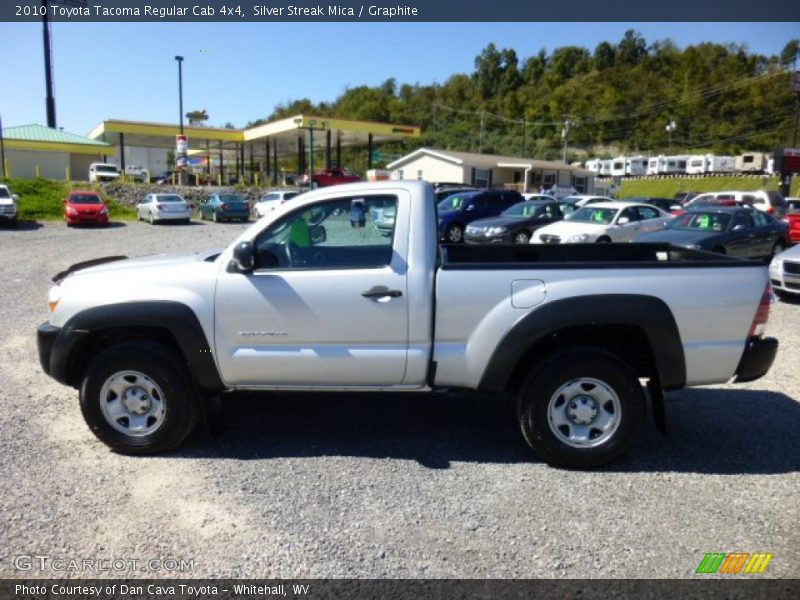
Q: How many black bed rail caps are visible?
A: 2